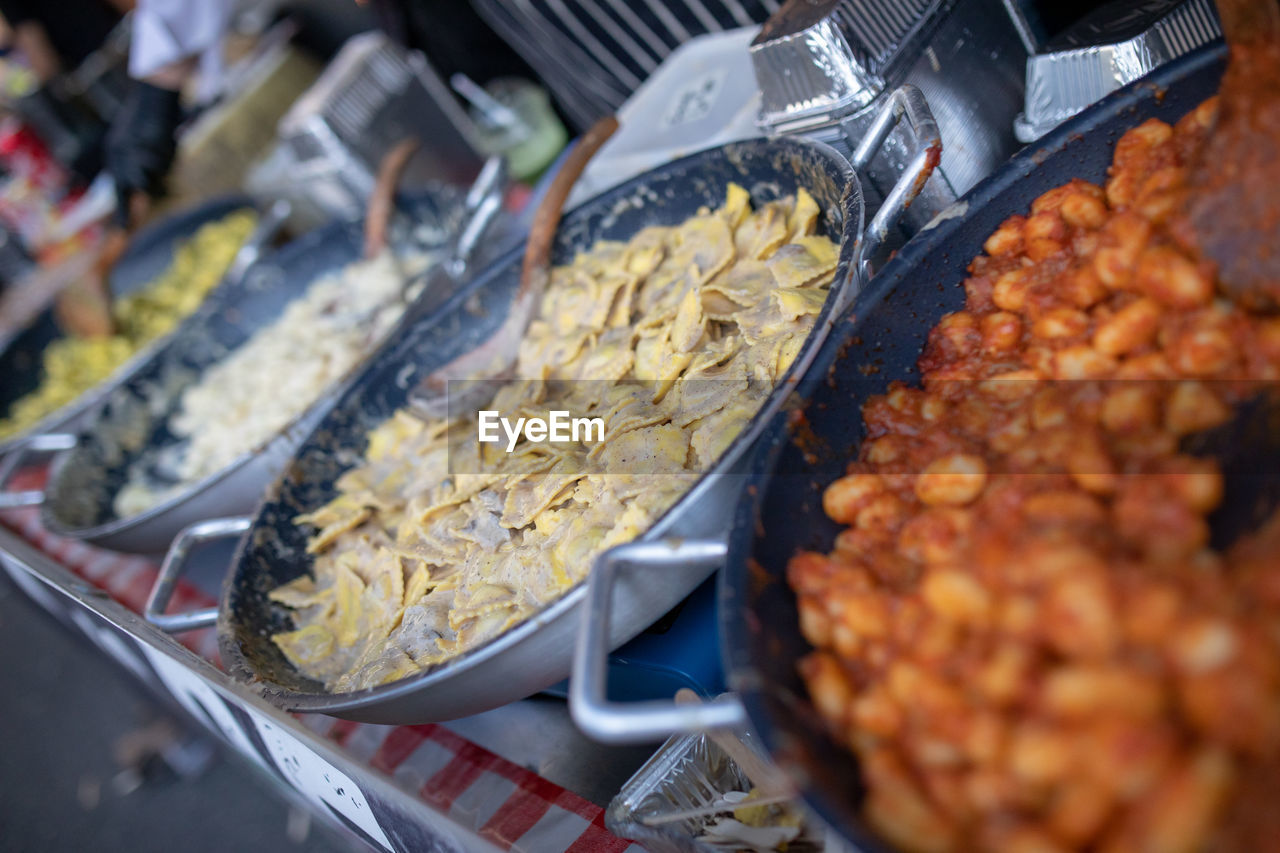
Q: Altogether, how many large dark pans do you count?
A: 4